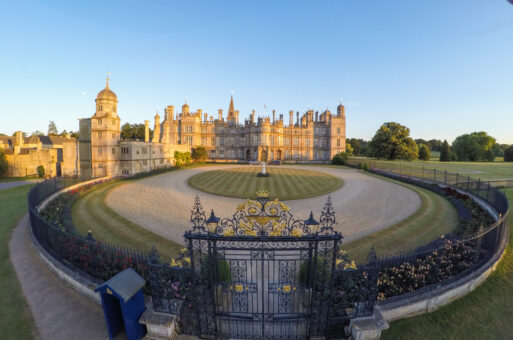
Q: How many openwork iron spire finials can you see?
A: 2